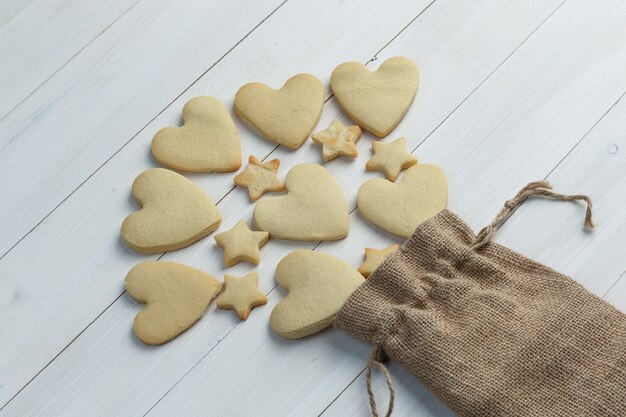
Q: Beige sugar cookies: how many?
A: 14